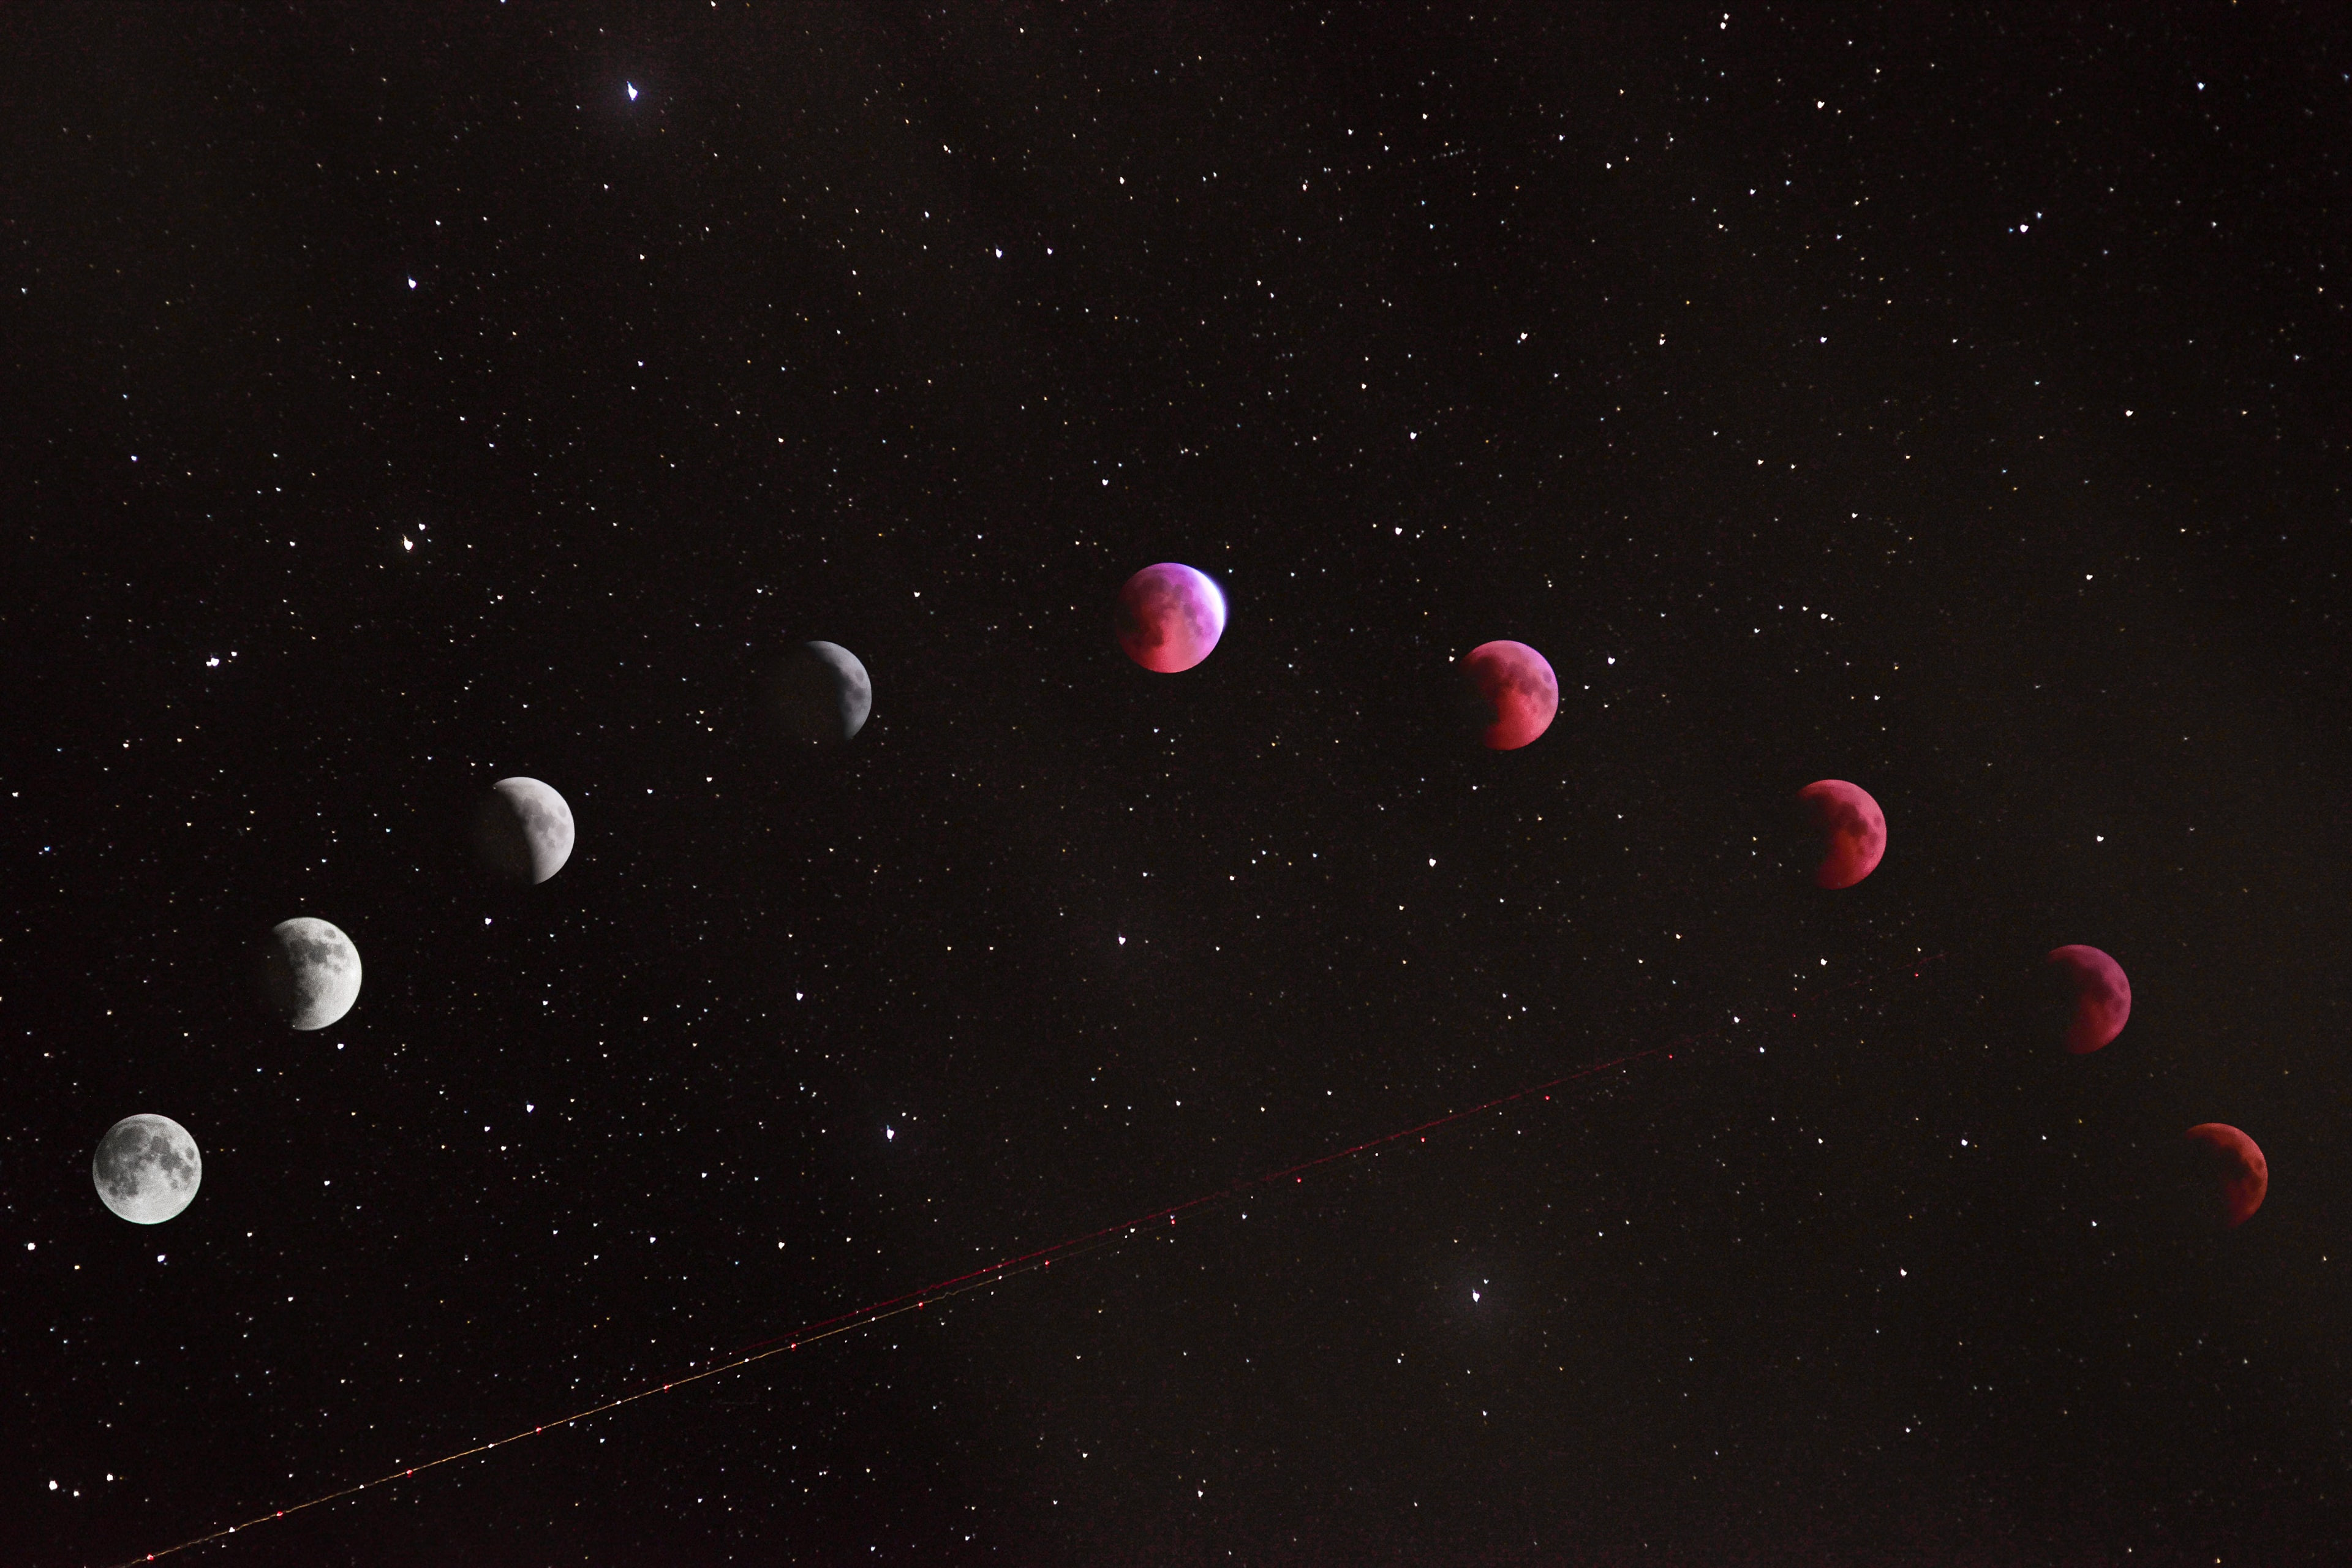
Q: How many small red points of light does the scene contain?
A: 15